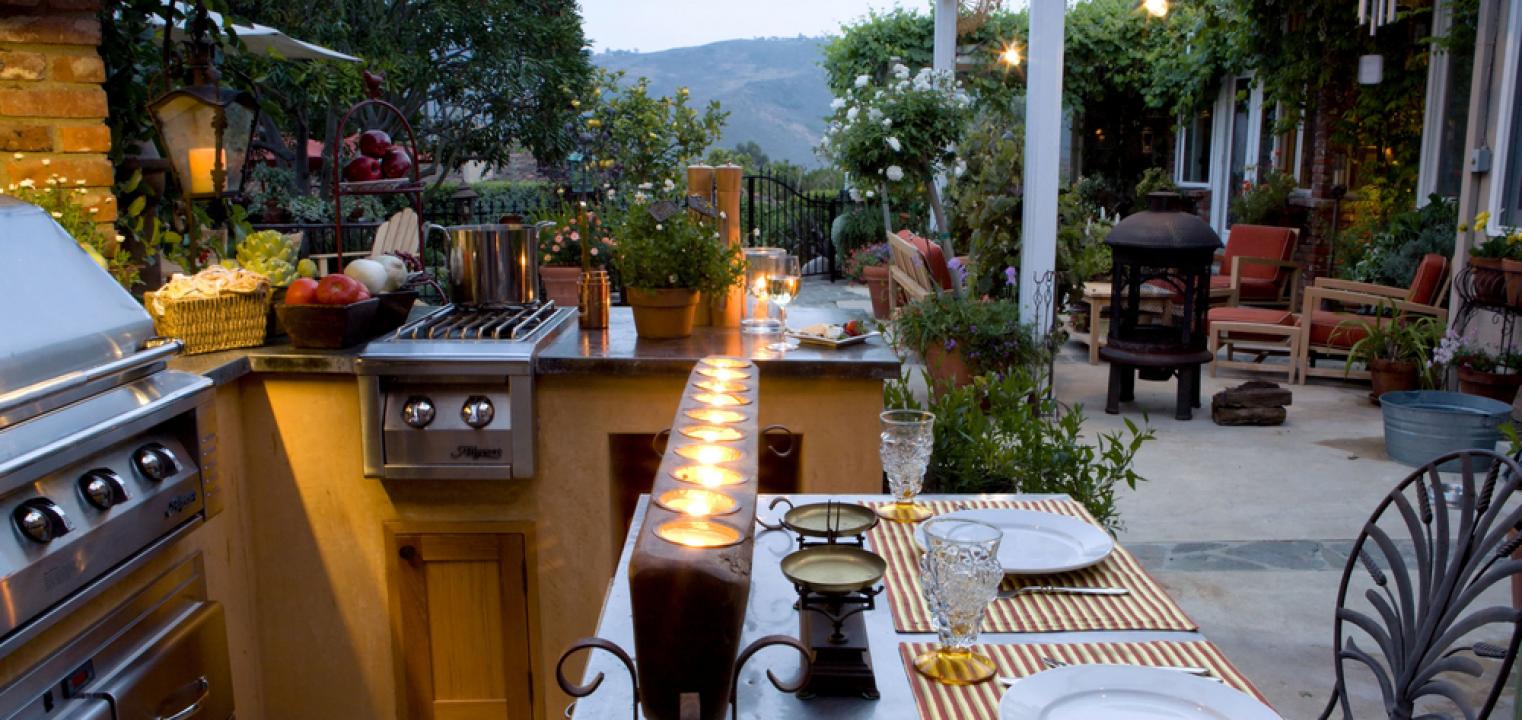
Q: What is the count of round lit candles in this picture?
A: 10